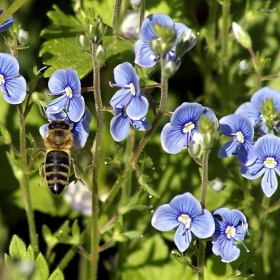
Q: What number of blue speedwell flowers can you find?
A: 13